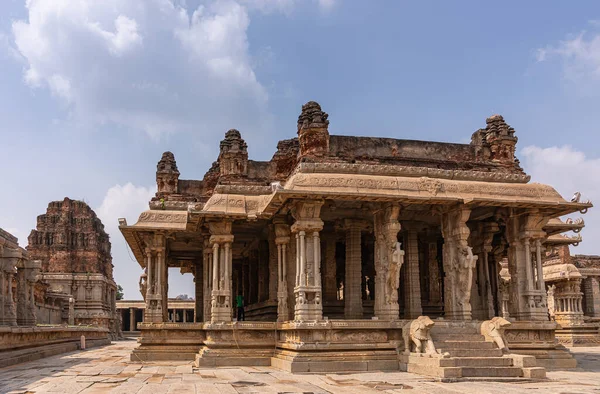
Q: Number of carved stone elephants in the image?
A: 2